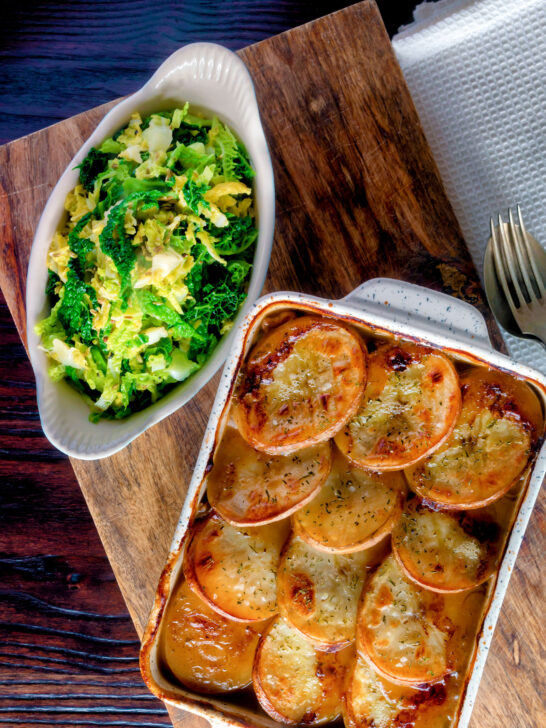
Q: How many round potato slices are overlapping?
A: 12